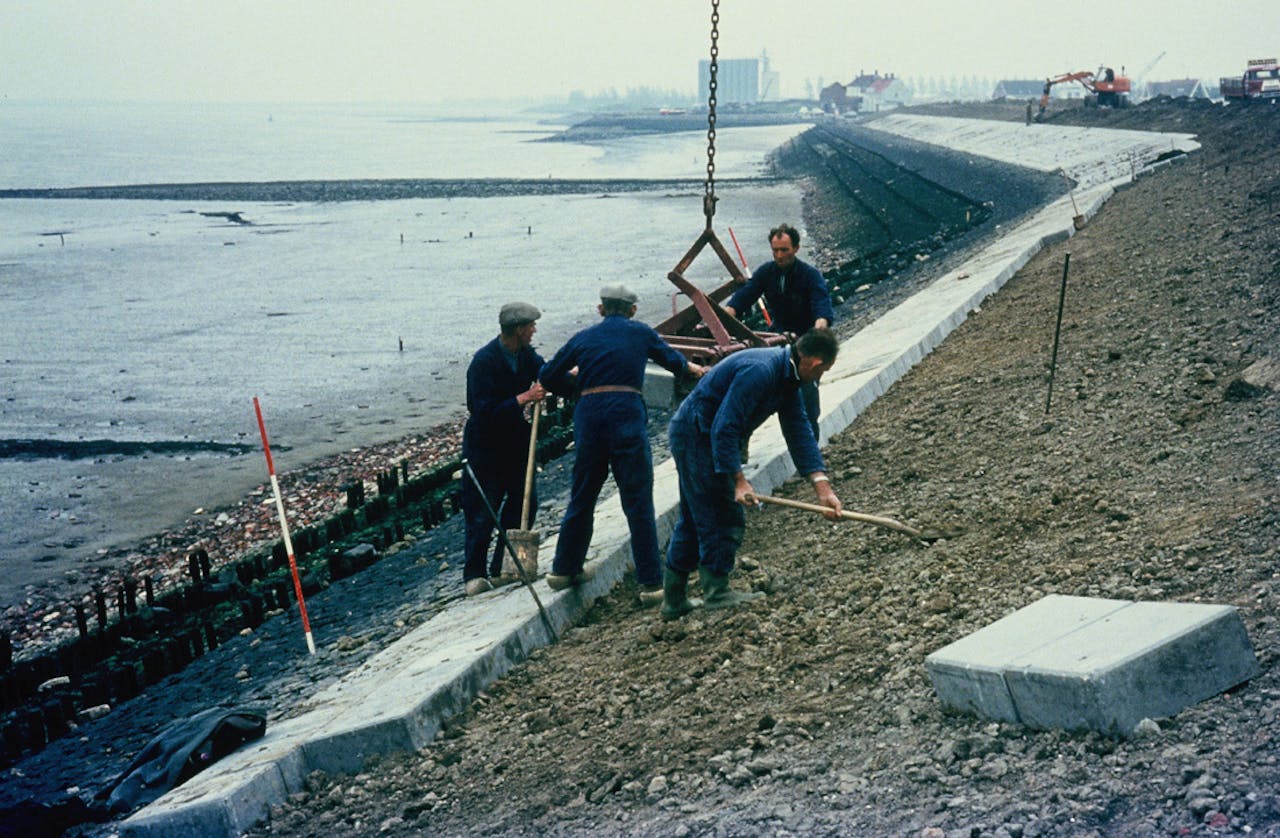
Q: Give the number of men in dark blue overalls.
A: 4